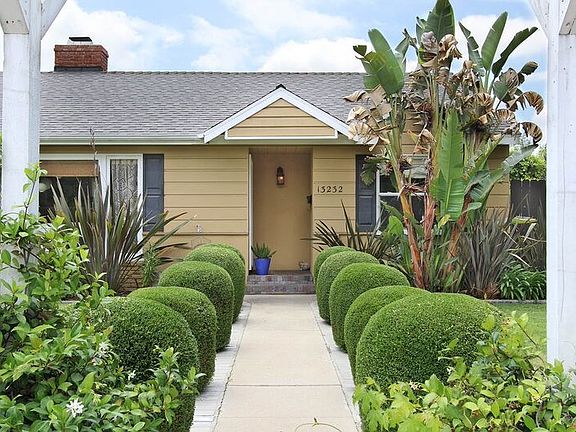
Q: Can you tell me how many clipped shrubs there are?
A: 10